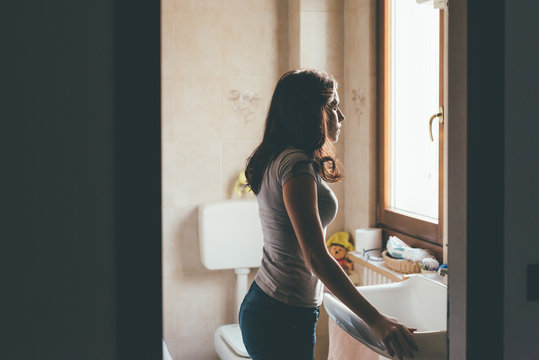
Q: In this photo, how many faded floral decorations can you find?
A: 2